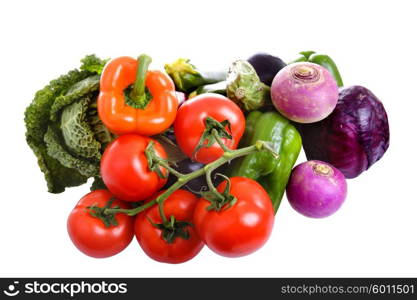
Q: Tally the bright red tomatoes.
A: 5